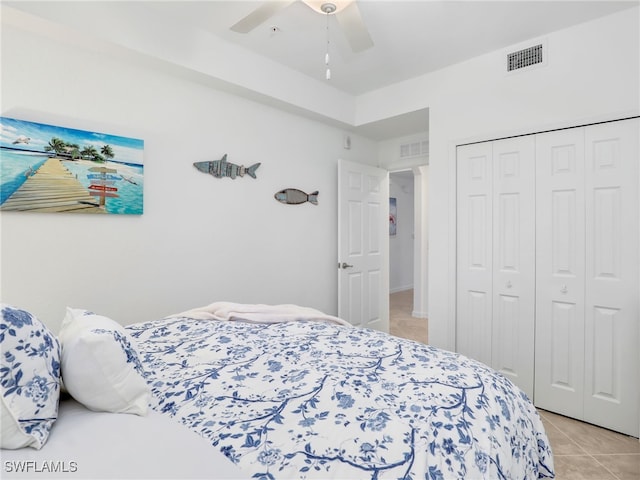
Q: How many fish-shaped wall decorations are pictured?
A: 2